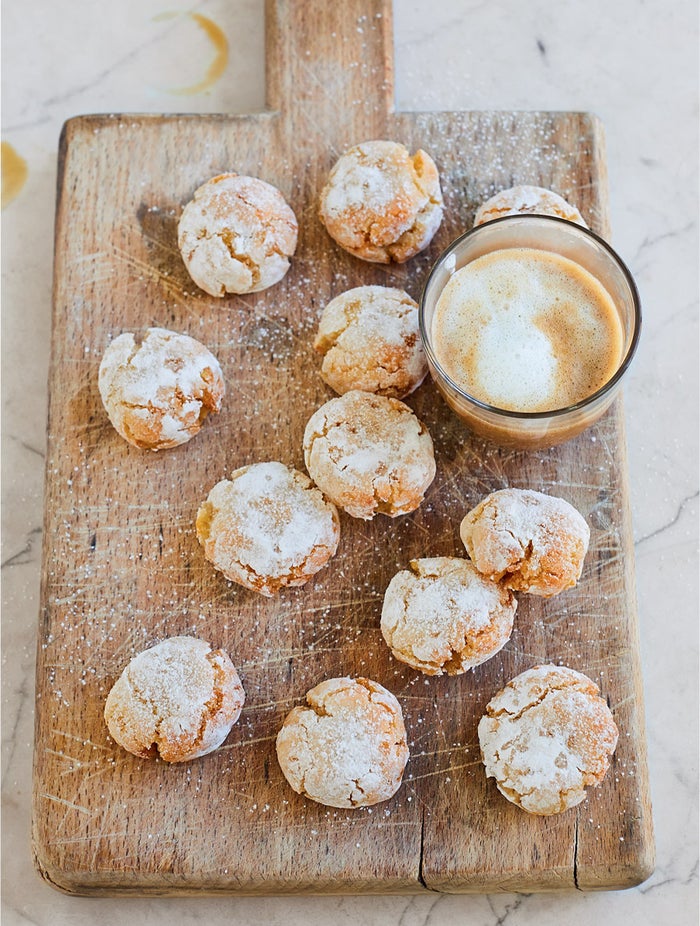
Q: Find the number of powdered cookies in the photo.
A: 12